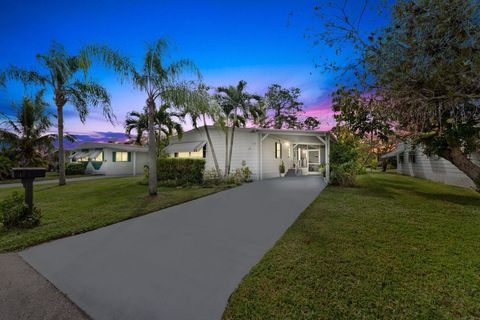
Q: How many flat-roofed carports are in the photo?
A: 1